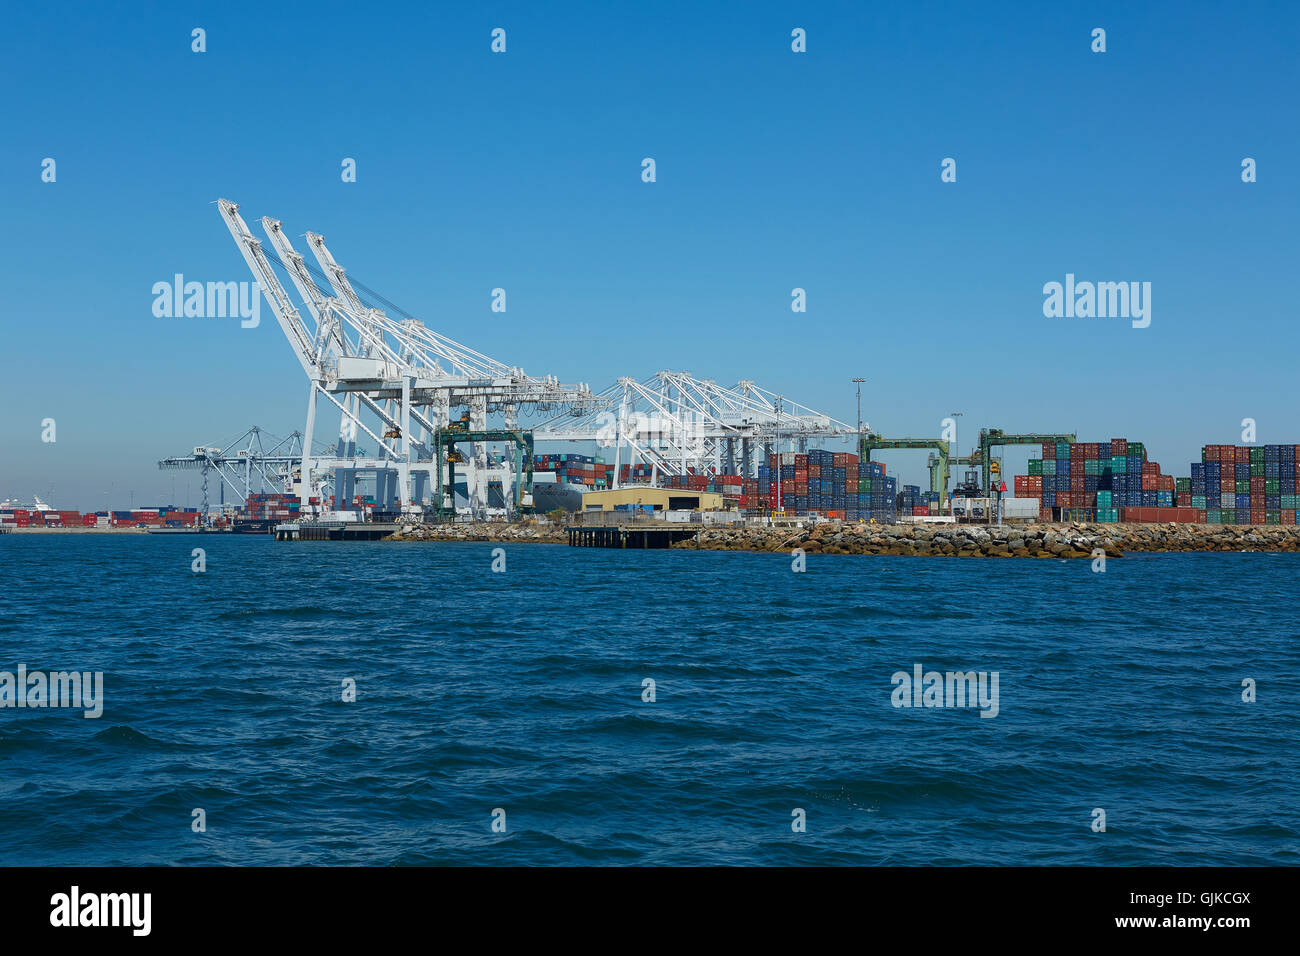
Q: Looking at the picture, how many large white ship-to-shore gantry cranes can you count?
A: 8